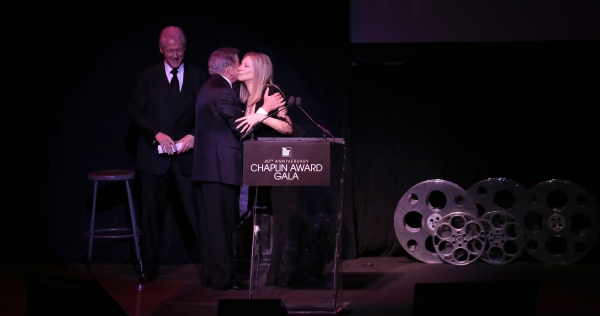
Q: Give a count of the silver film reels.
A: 5